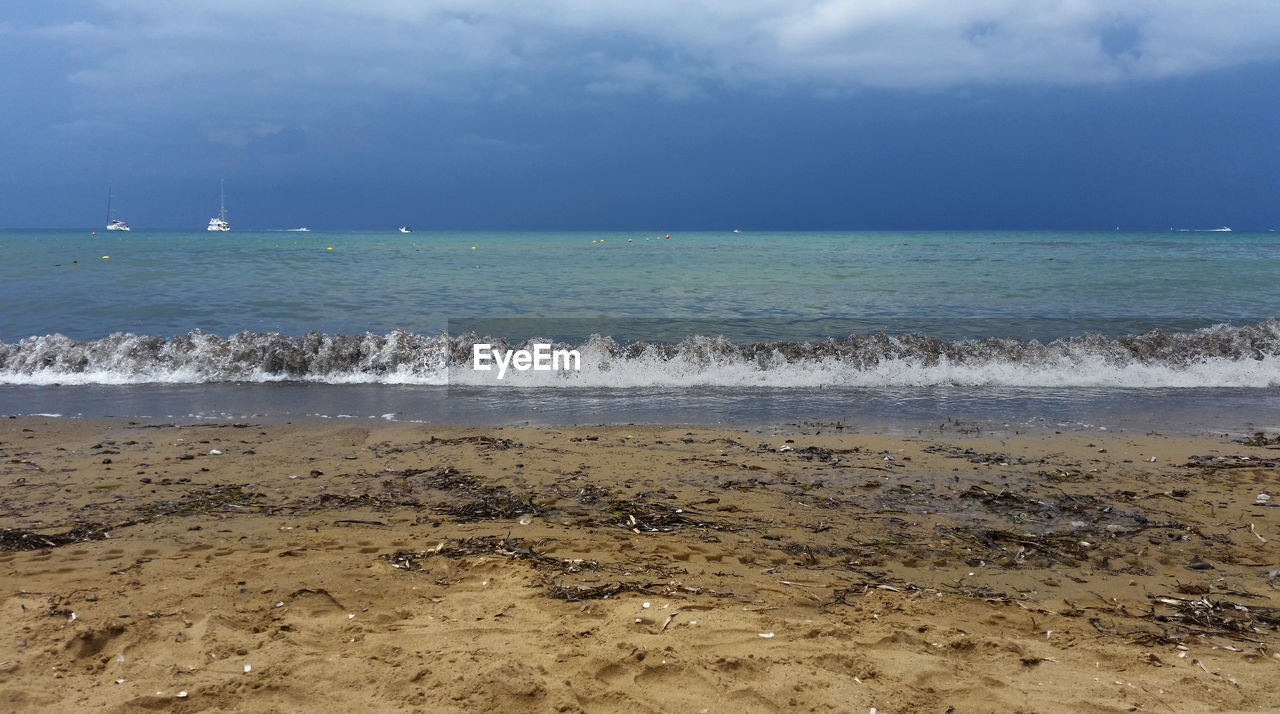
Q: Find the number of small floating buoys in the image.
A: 10